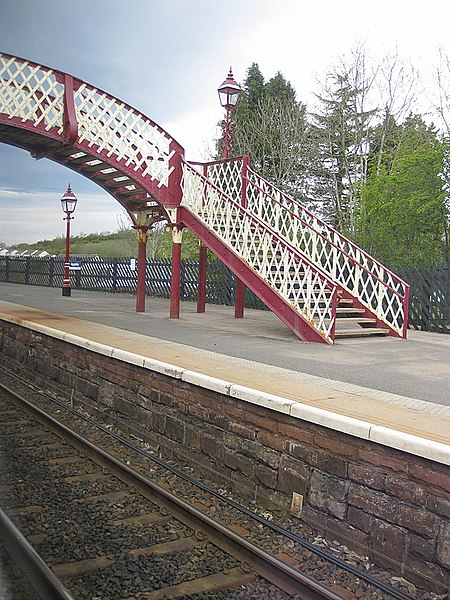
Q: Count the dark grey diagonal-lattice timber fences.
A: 1